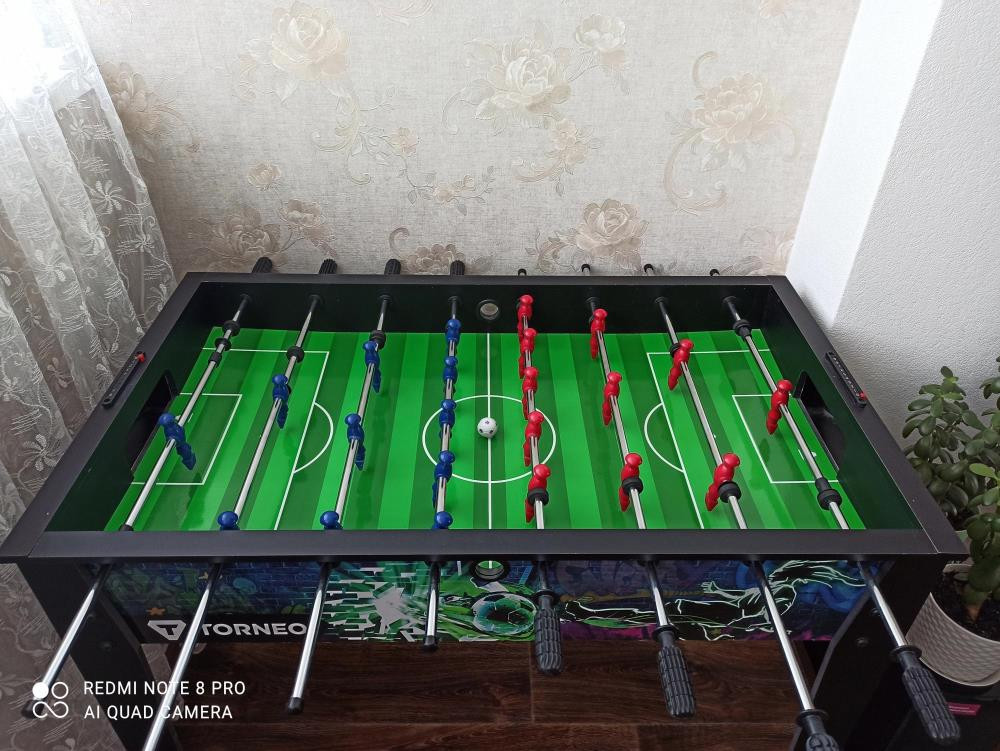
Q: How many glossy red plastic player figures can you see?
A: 11